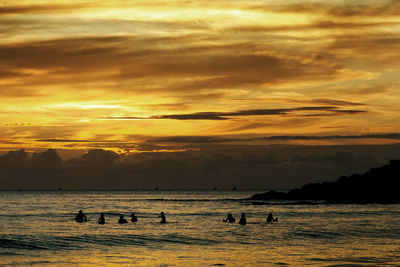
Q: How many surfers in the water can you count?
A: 8